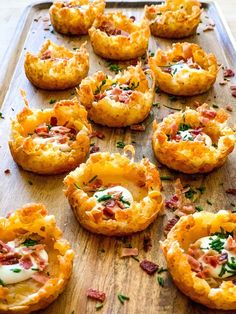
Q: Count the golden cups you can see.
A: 11